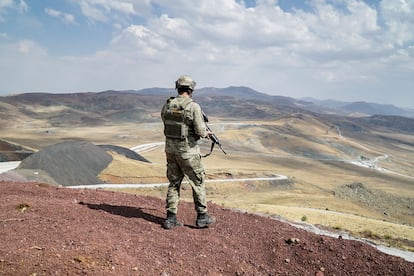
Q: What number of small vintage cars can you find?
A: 0